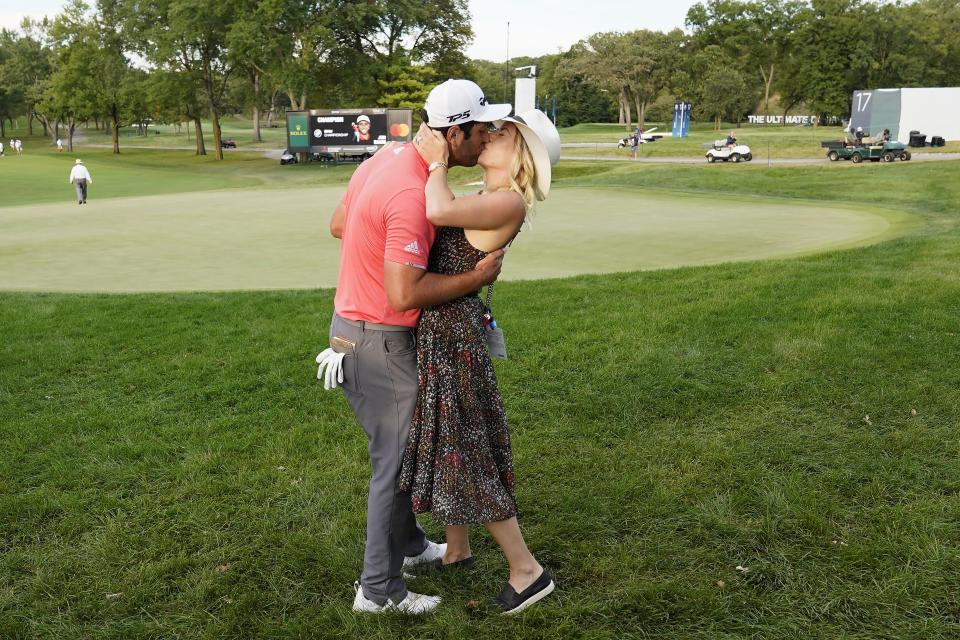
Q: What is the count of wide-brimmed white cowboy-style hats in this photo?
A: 1